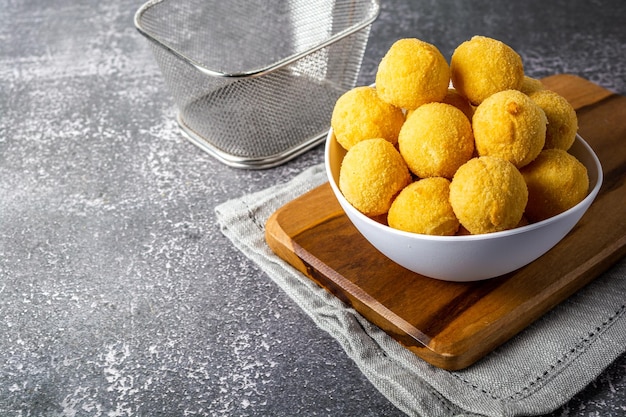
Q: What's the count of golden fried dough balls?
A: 12